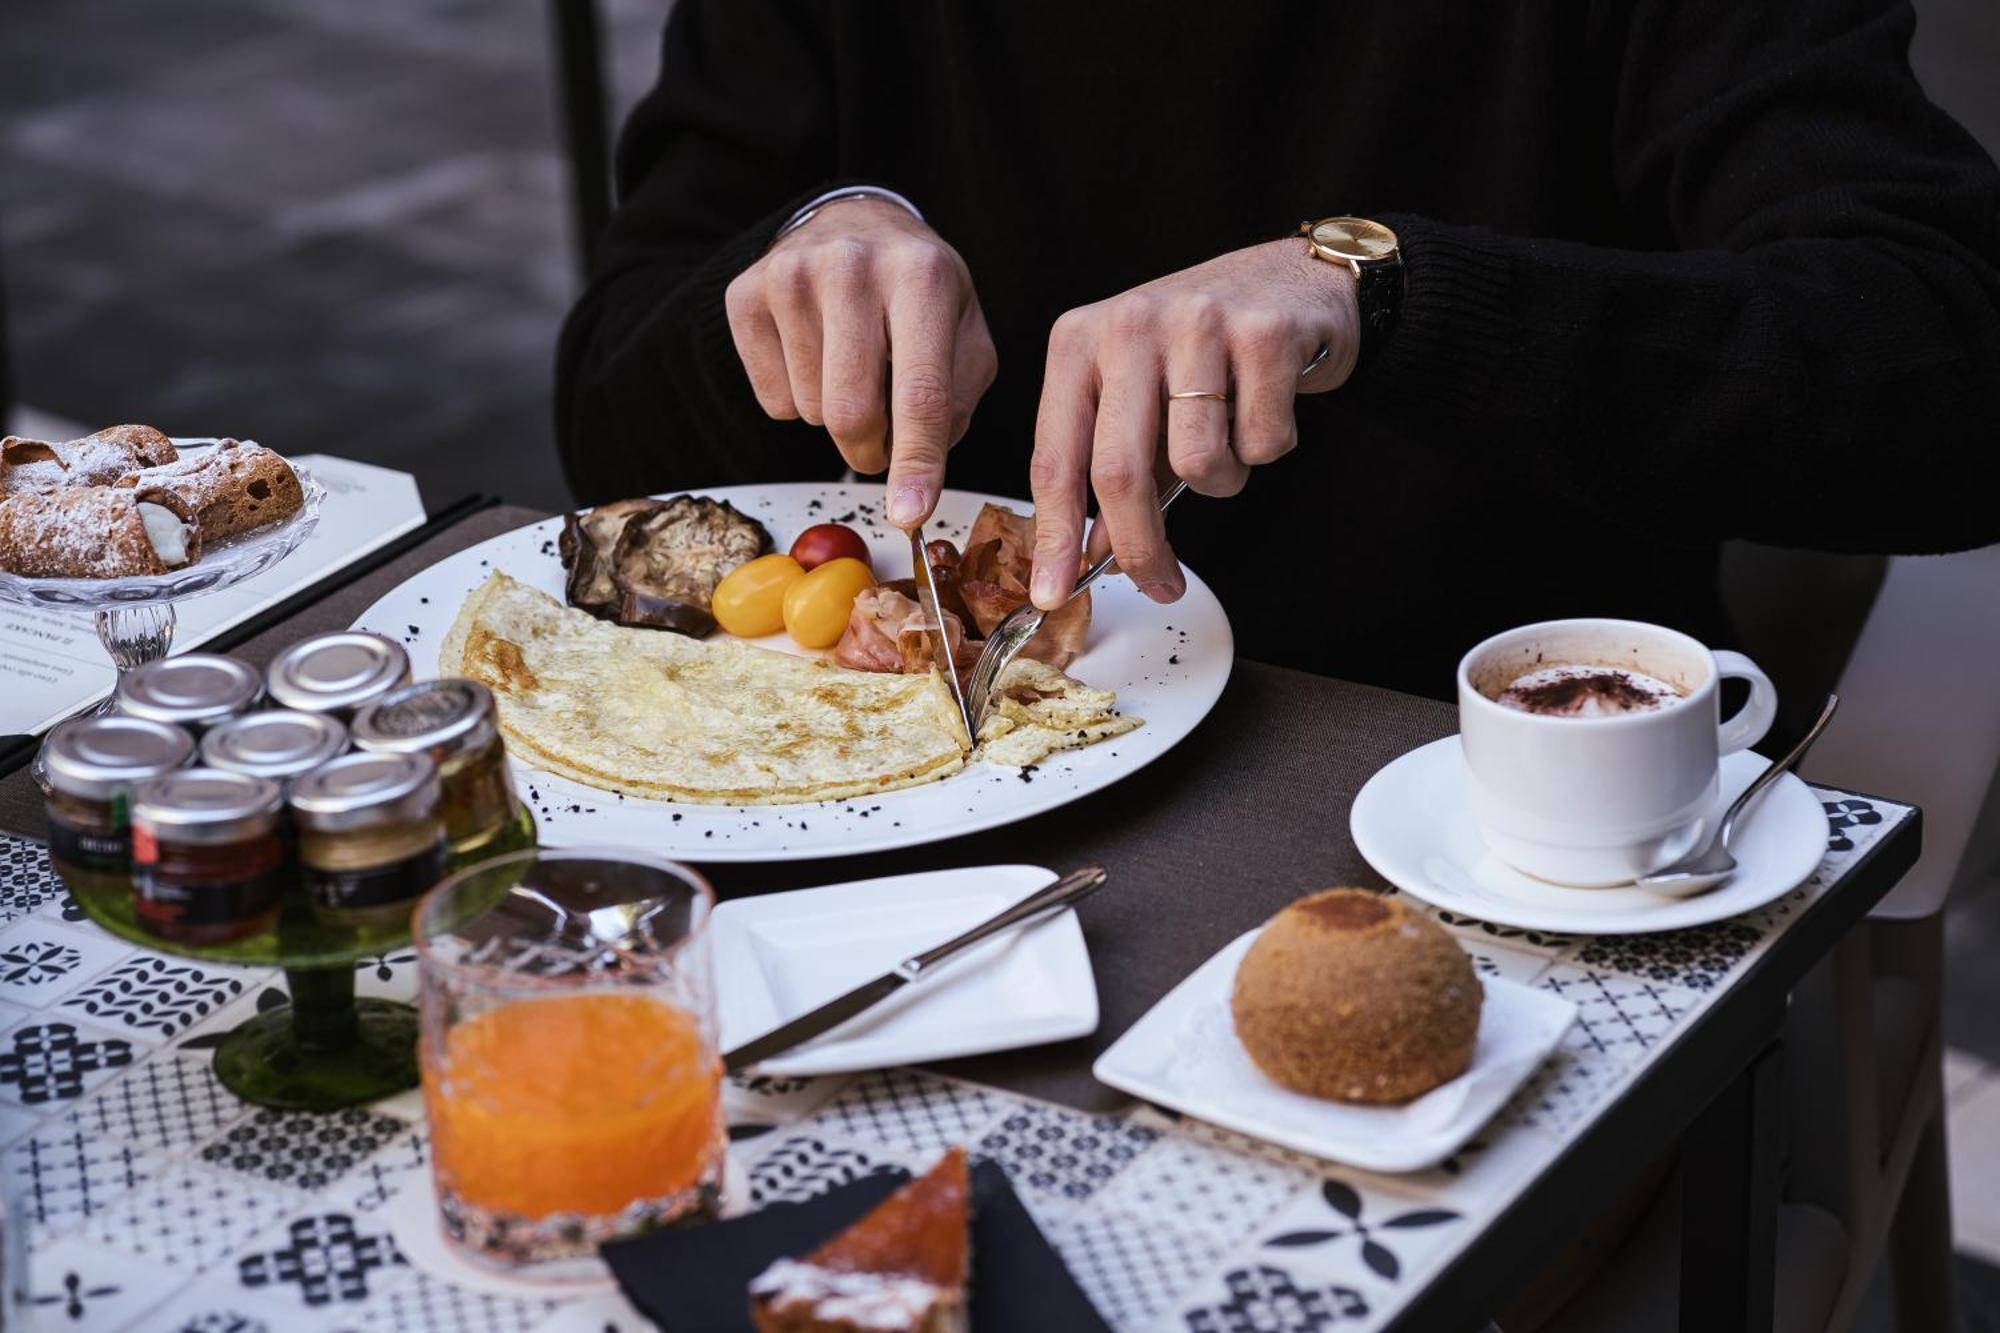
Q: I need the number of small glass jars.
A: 7